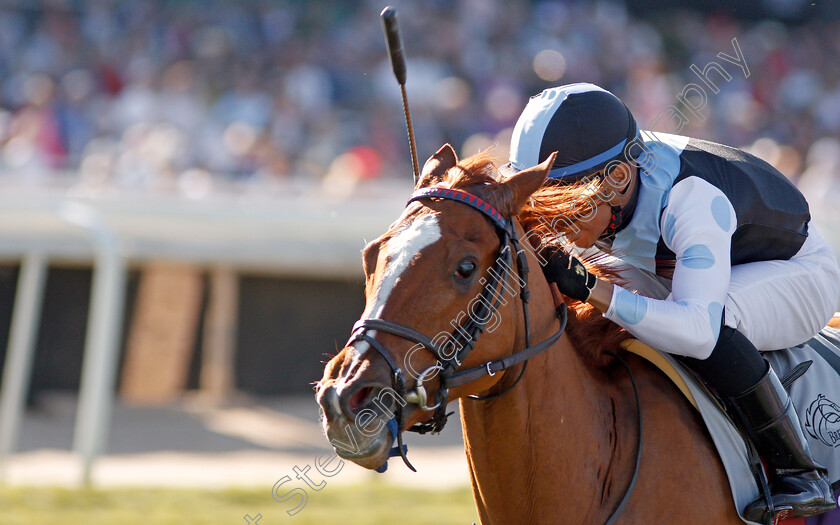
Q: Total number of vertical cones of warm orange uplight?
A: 0